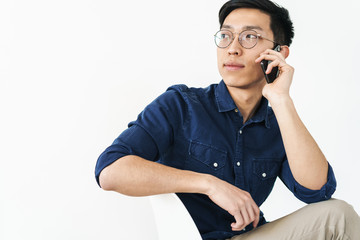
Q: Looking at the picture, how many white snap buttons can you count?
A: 4